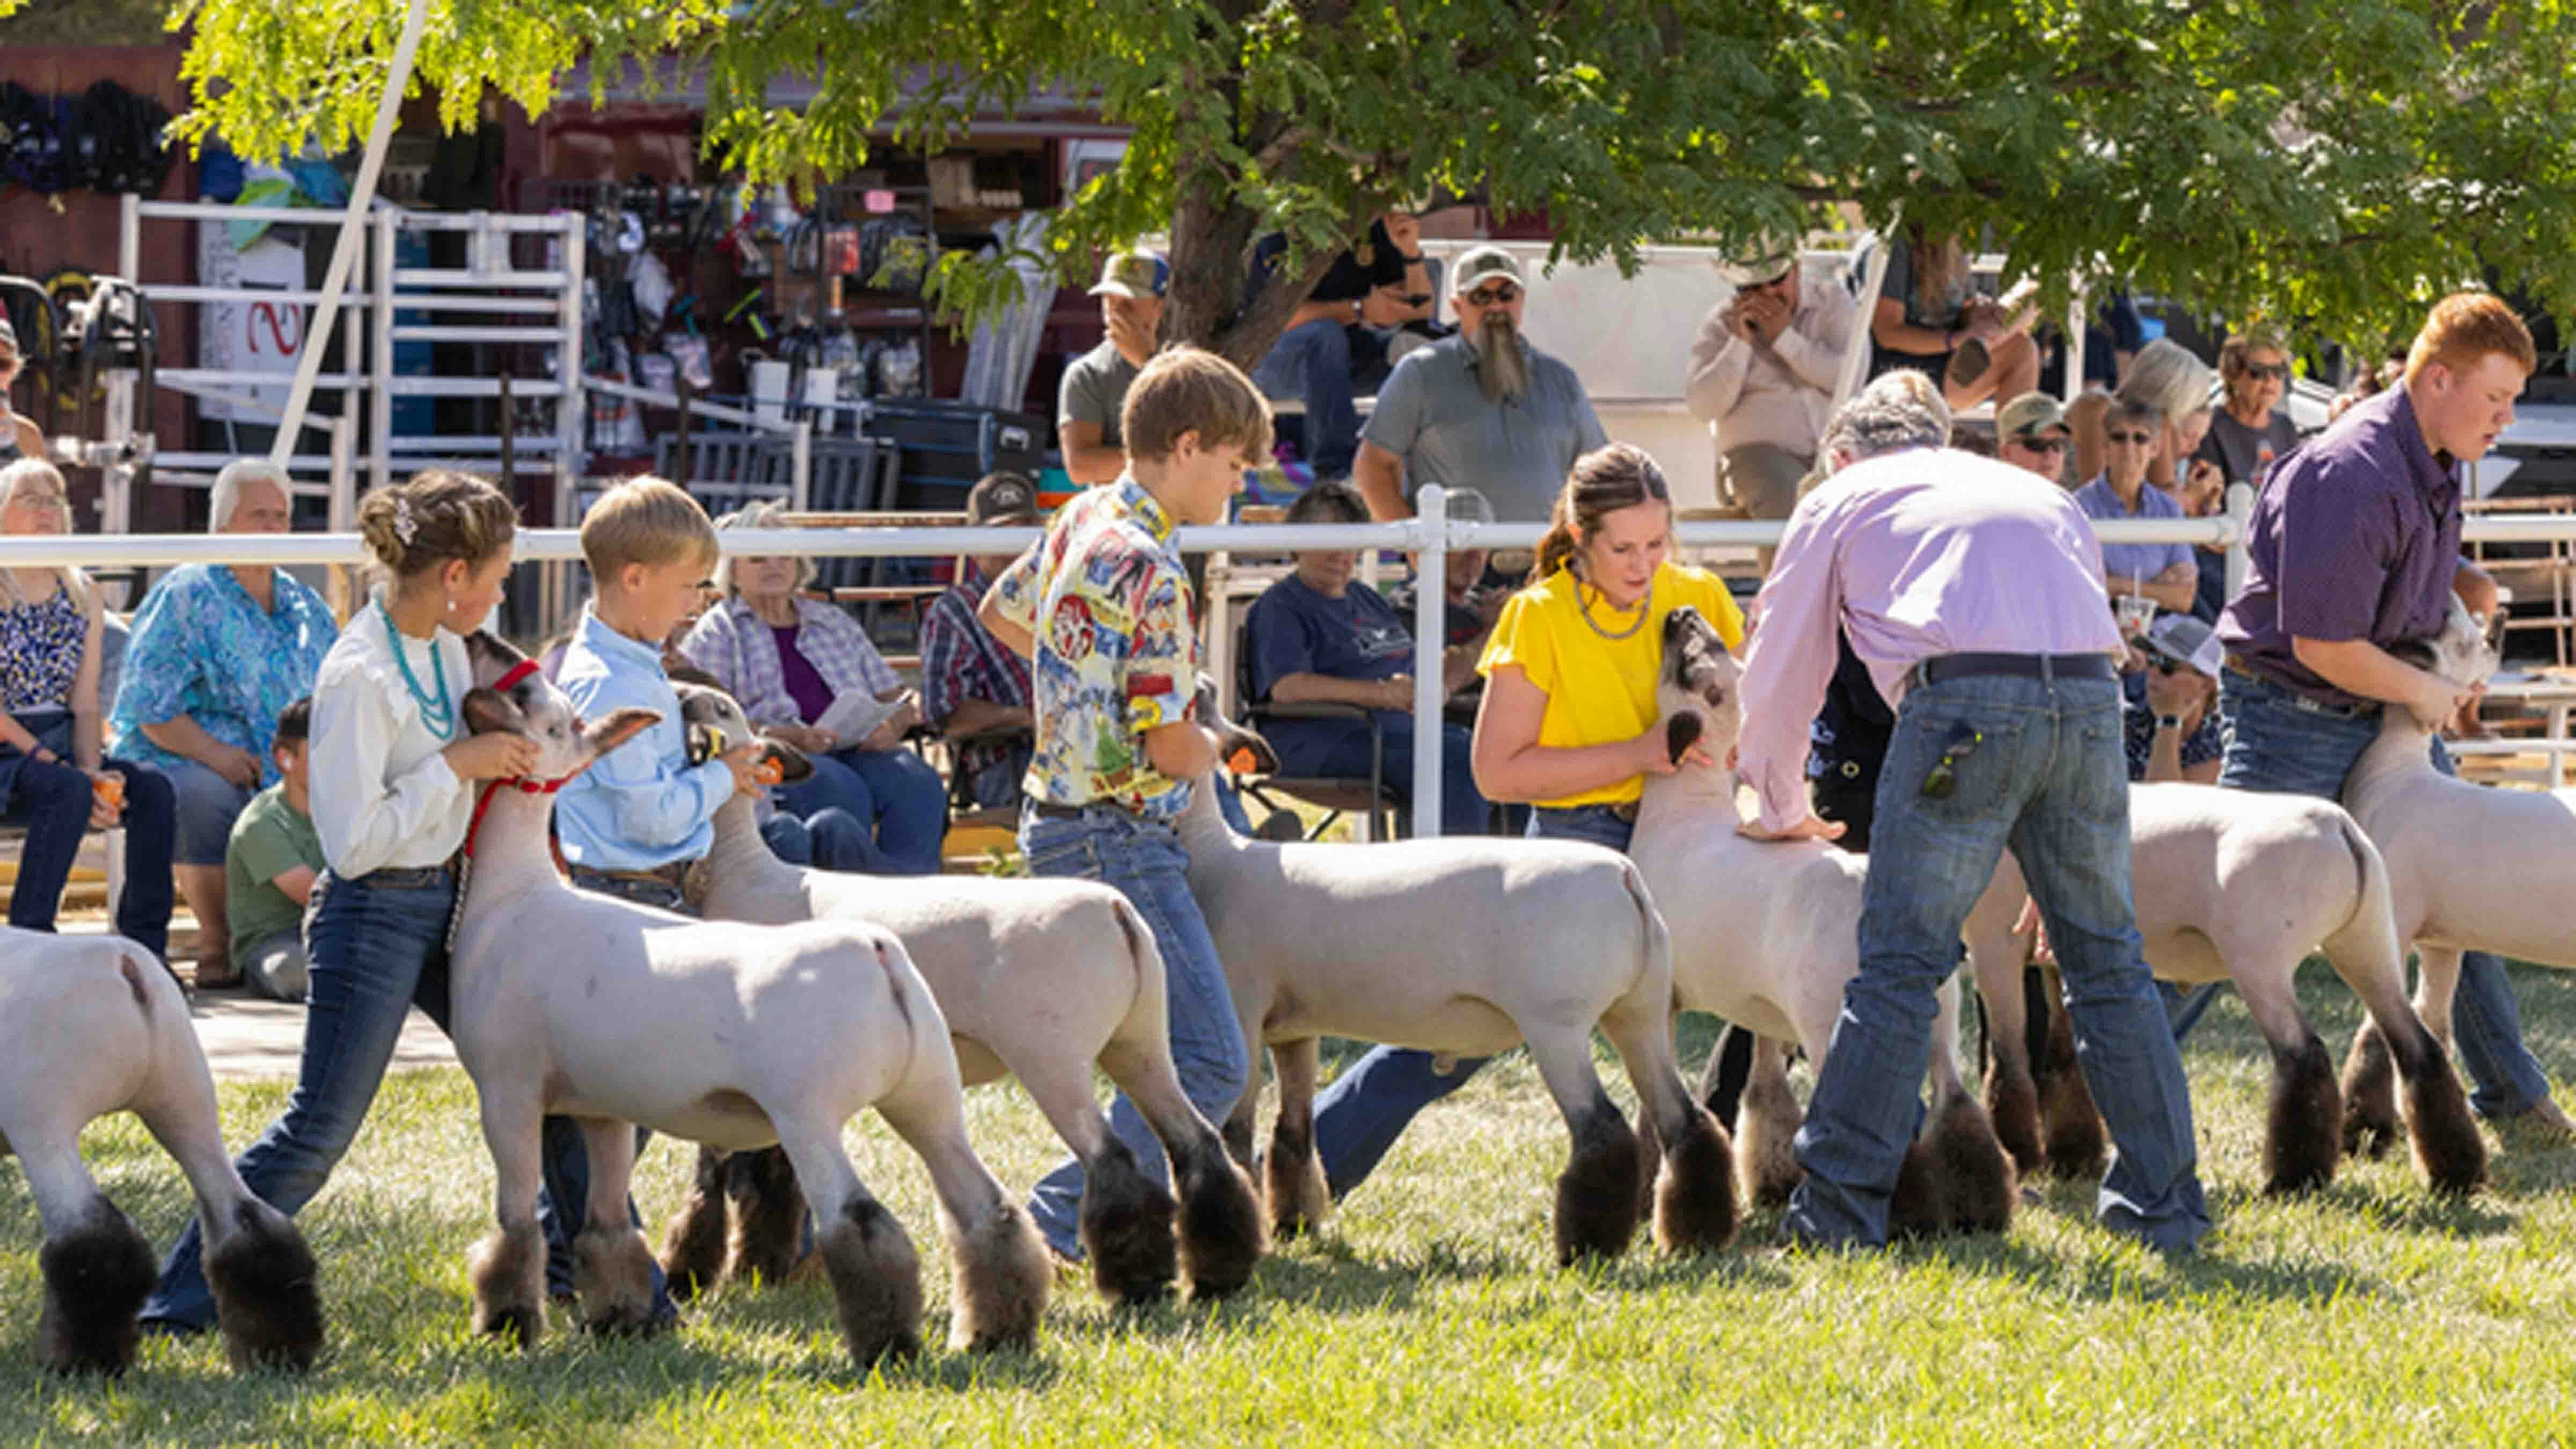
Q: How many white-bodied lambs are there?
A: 7